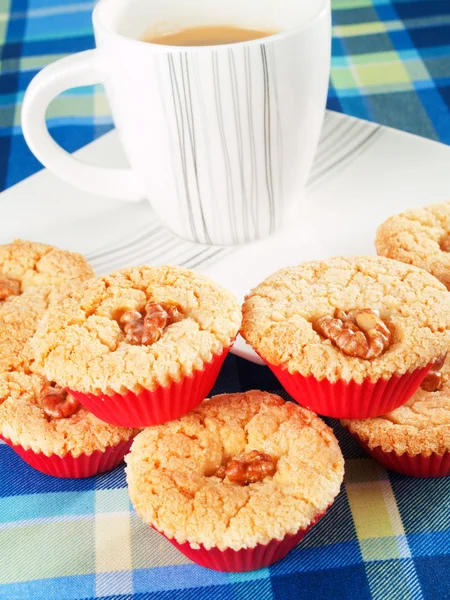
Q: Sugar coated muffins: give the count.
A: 7